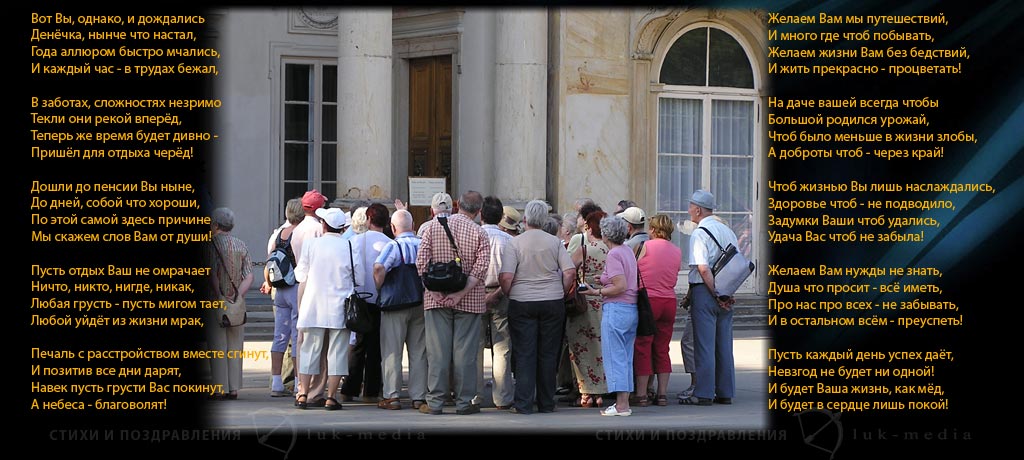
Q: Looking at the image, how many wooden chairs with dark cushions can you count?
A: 0